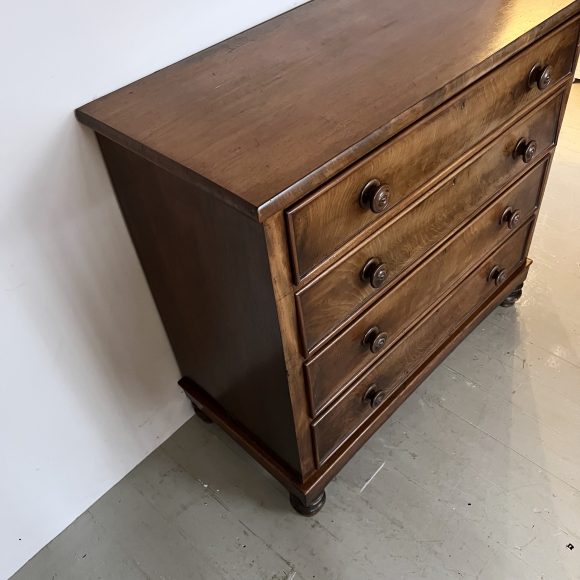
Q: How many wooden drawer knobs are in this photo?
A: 8